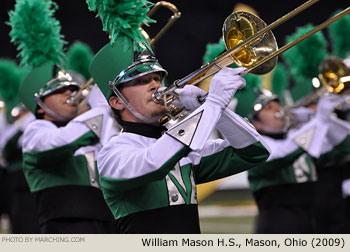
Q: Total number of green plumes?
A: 8